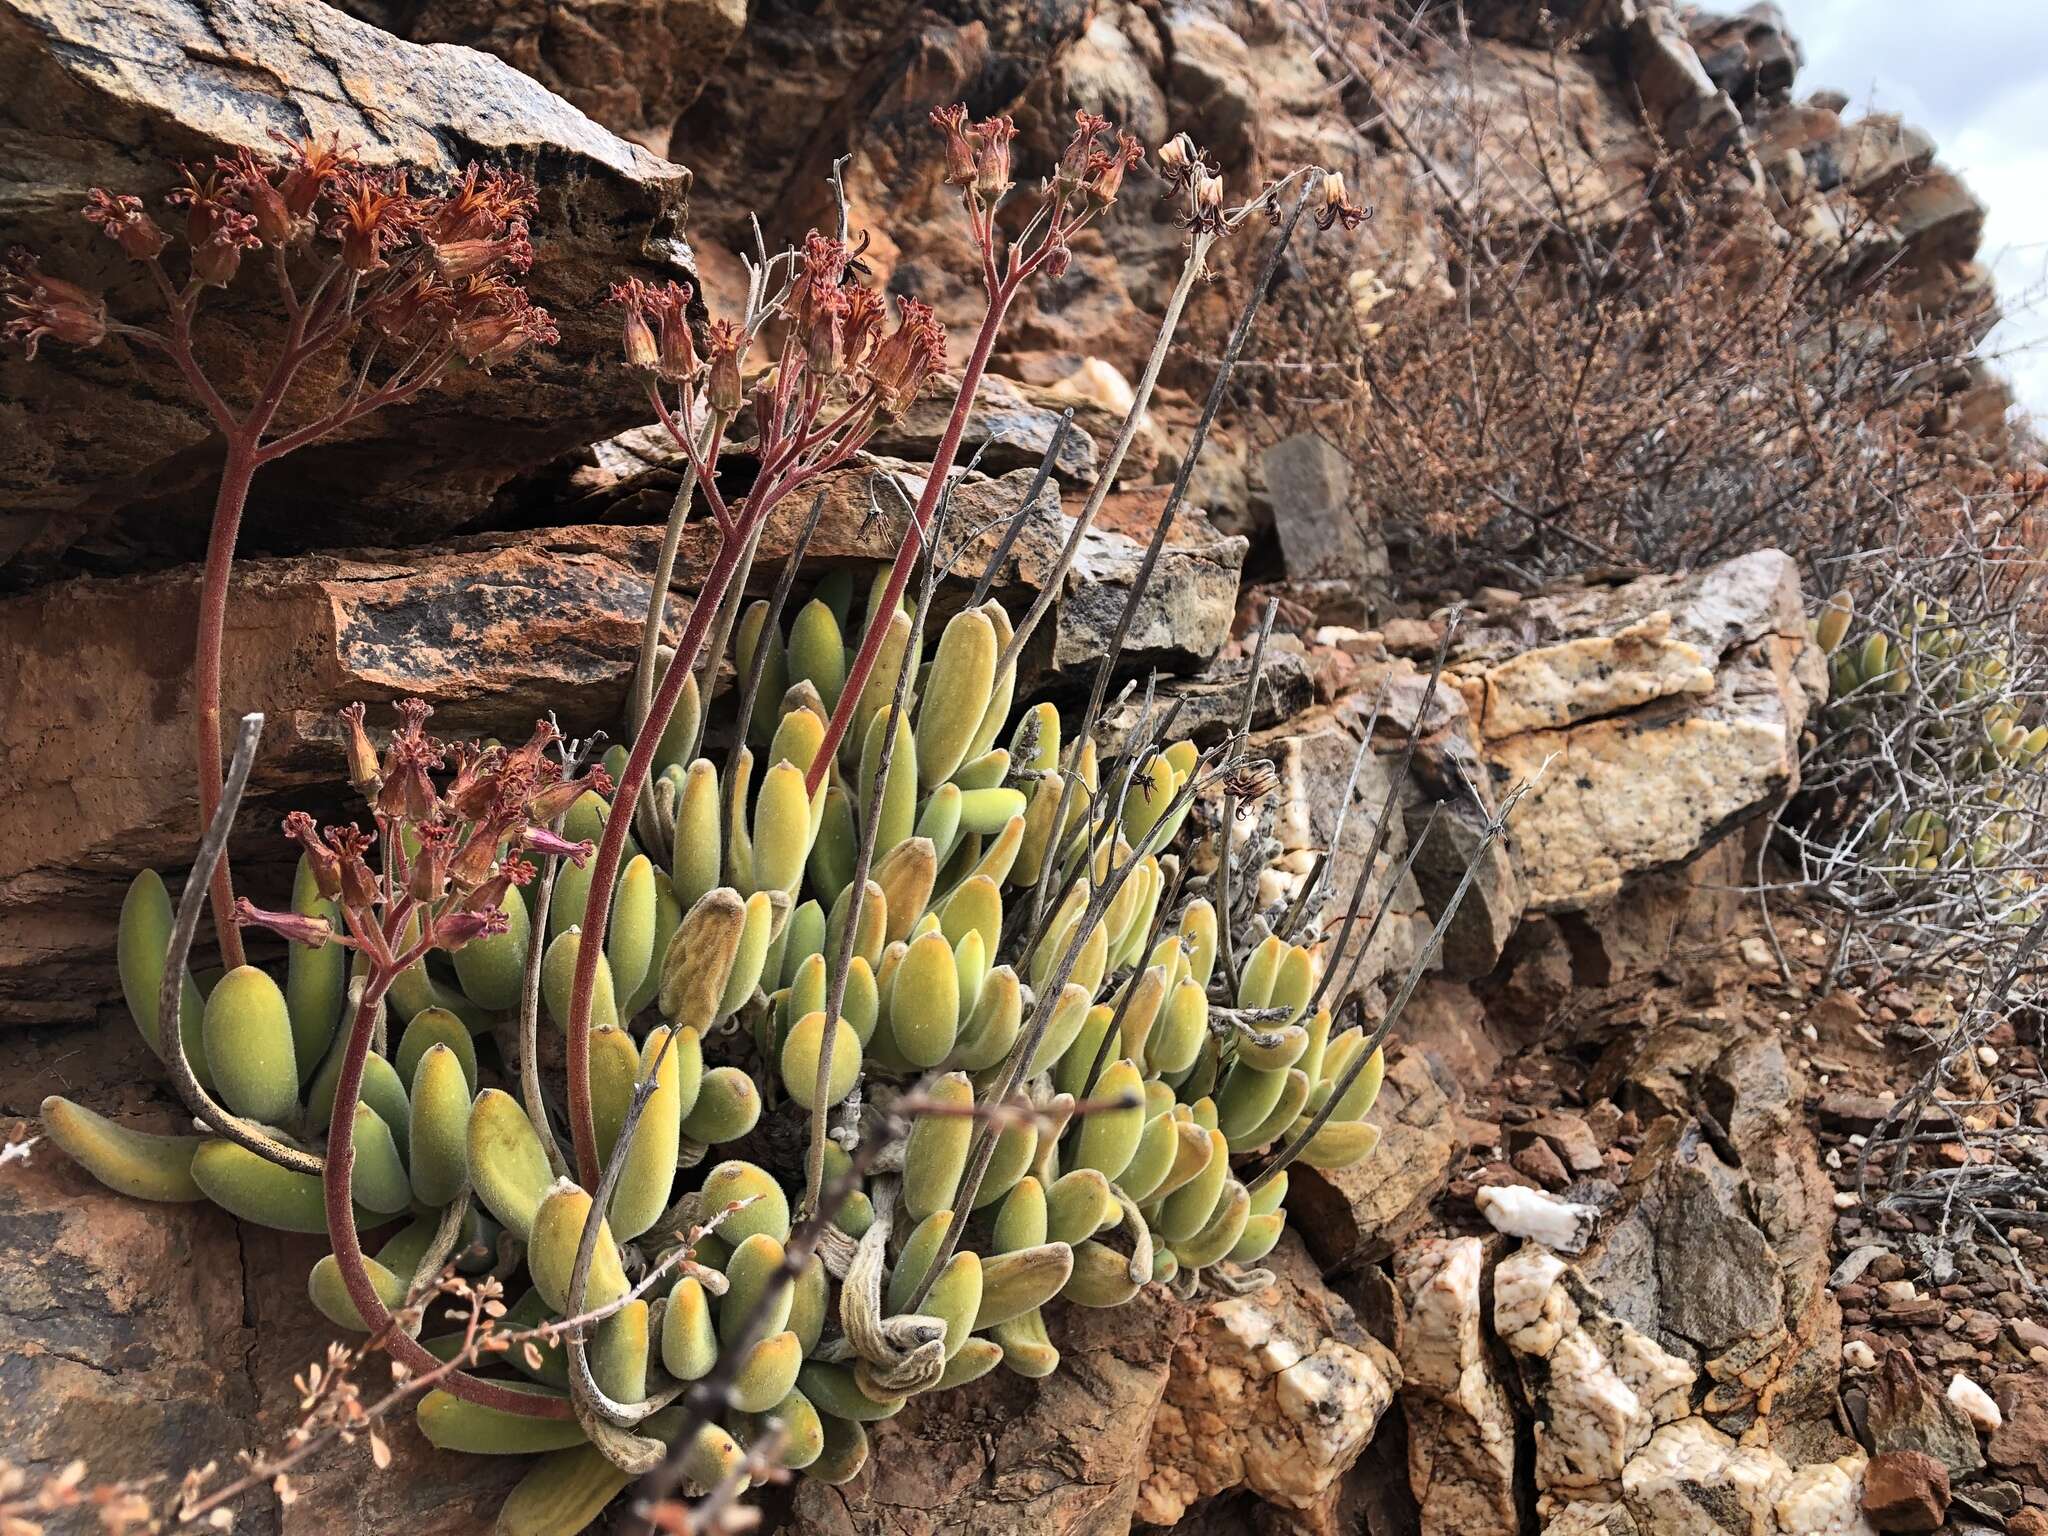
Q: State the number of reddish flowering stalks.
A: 4